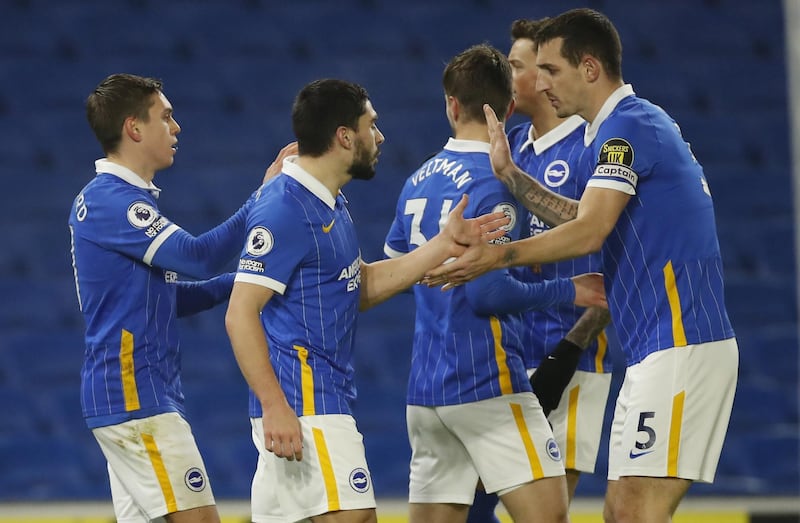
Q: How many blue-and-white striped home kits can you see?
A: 5